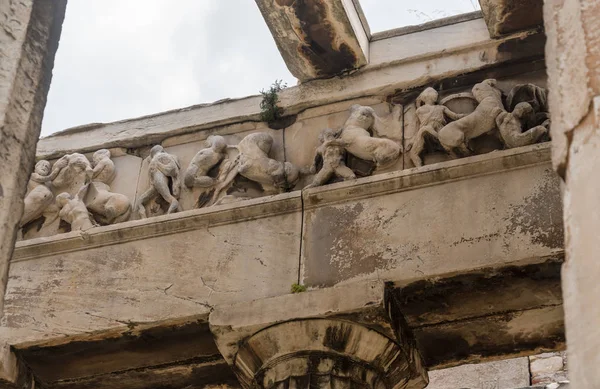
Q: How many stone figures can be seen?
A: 11